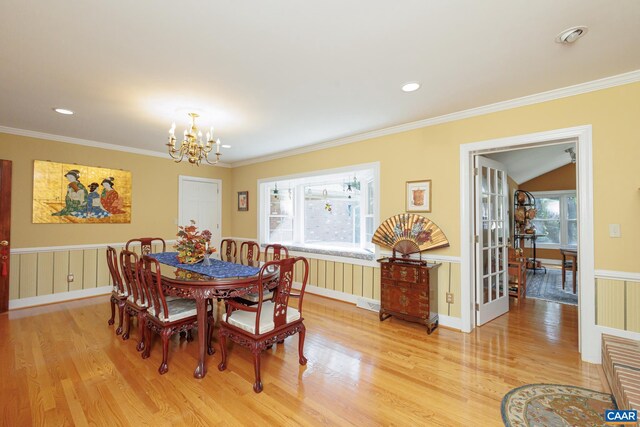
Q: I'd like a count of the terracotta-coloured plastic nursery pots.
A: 0